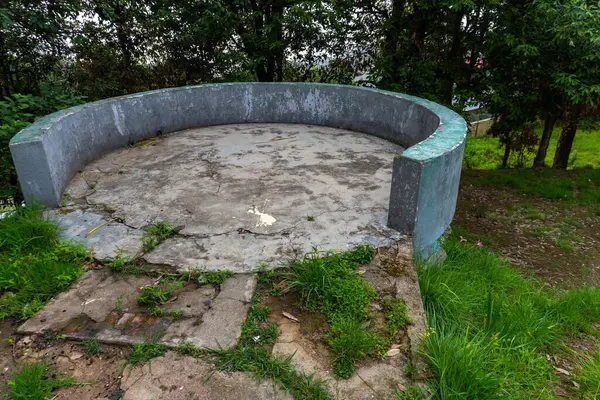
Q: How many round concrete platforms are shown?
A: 1